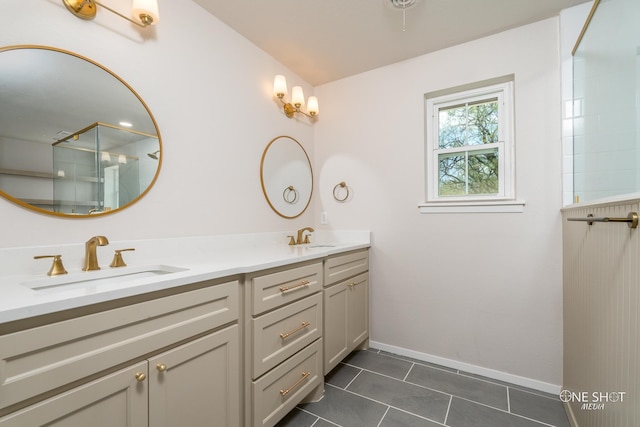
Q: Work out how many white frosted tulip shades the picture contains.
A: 4